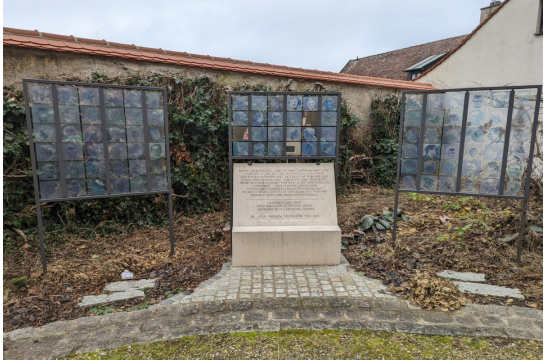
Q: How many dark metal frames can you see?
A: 3